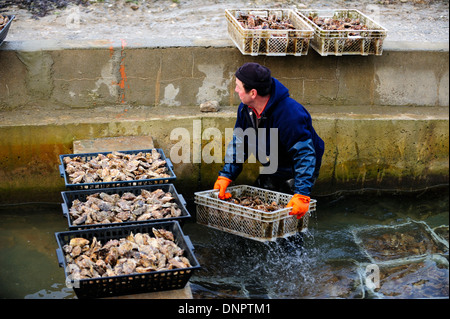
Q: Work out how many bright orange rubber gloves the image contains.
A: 2